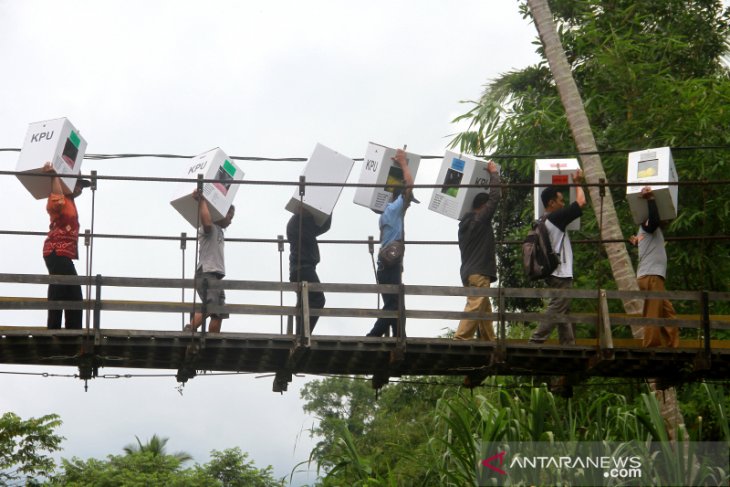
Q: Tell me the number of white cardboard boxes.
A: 7